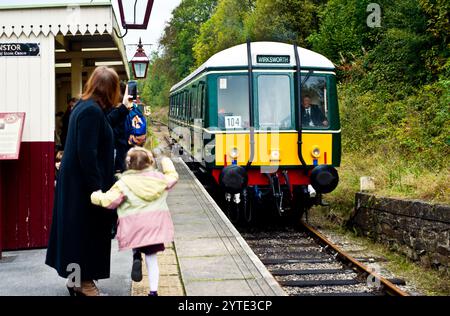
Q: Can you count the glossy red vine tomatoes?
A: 0